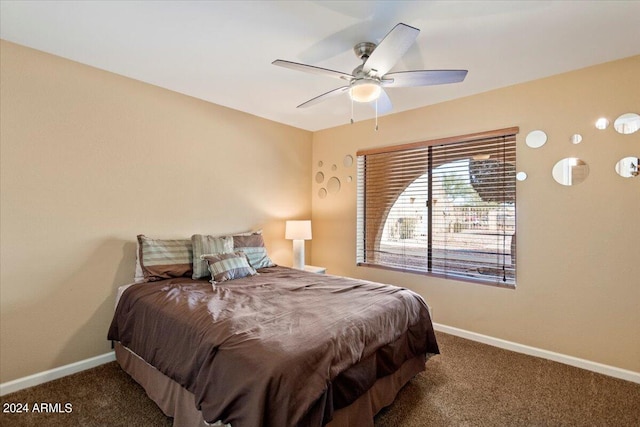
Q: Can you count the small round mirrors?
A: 14